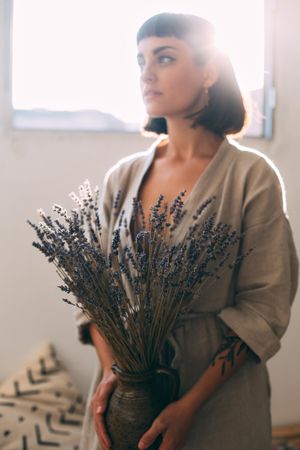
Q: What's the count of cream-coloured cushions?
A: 1